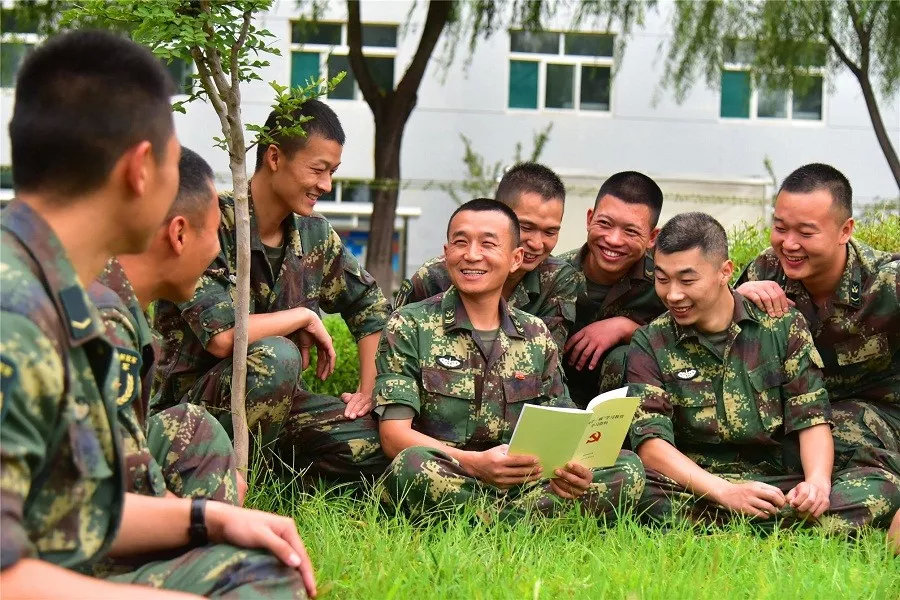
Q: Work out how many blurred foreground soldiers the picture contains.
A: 2